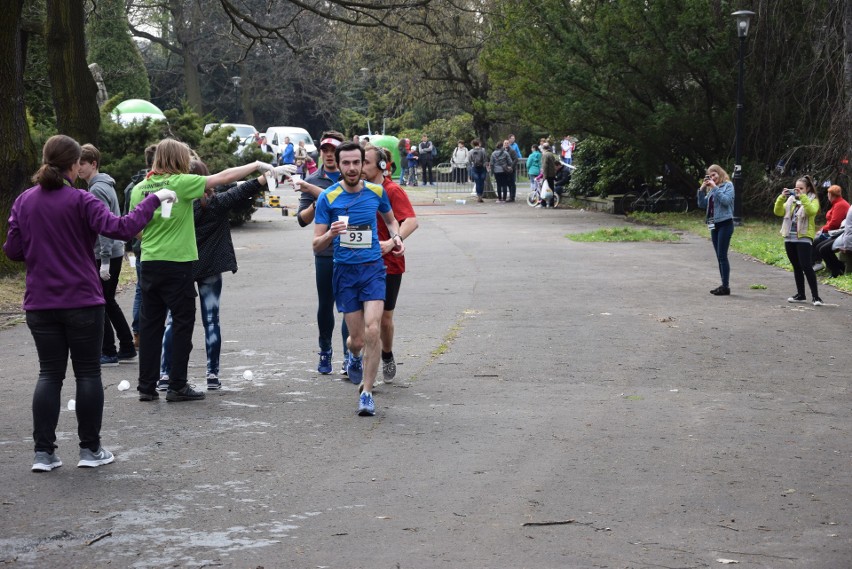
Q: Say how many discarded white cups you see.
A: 3